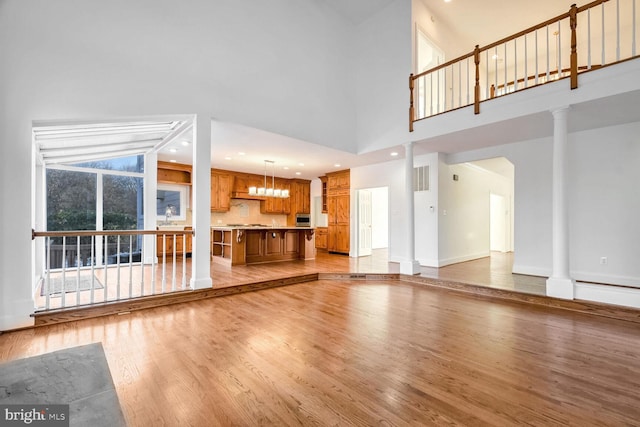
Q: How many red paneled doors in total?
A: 0